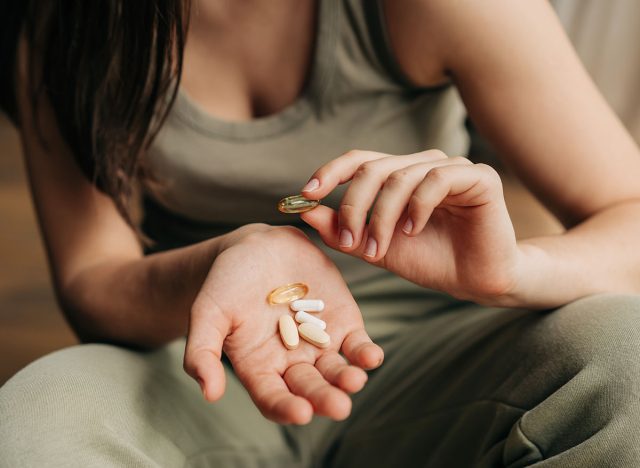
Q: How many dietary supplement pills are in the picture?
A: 6